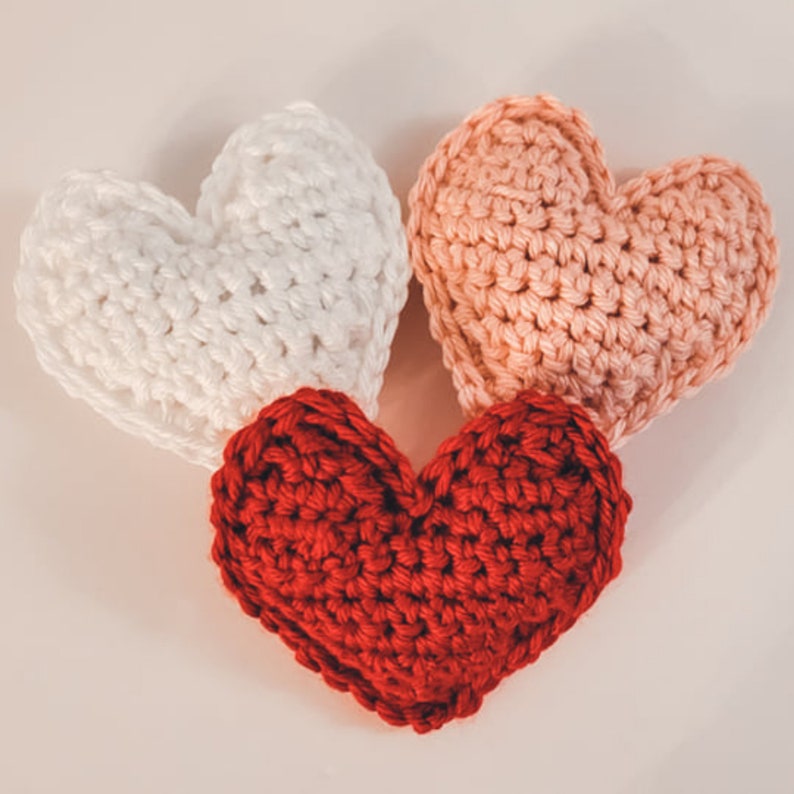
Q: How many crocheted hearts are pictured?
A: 3